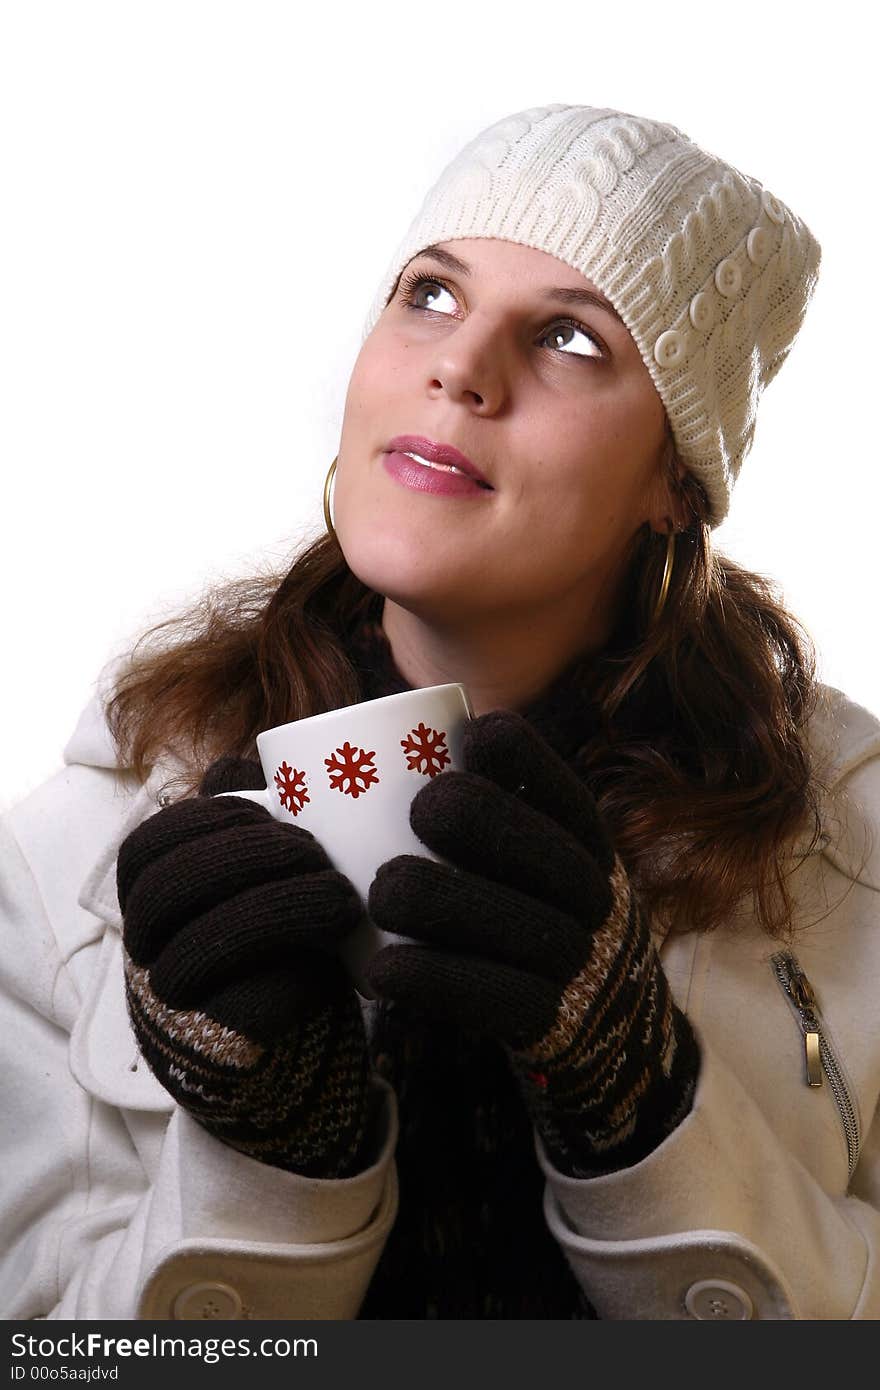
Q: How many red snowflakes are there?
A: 3